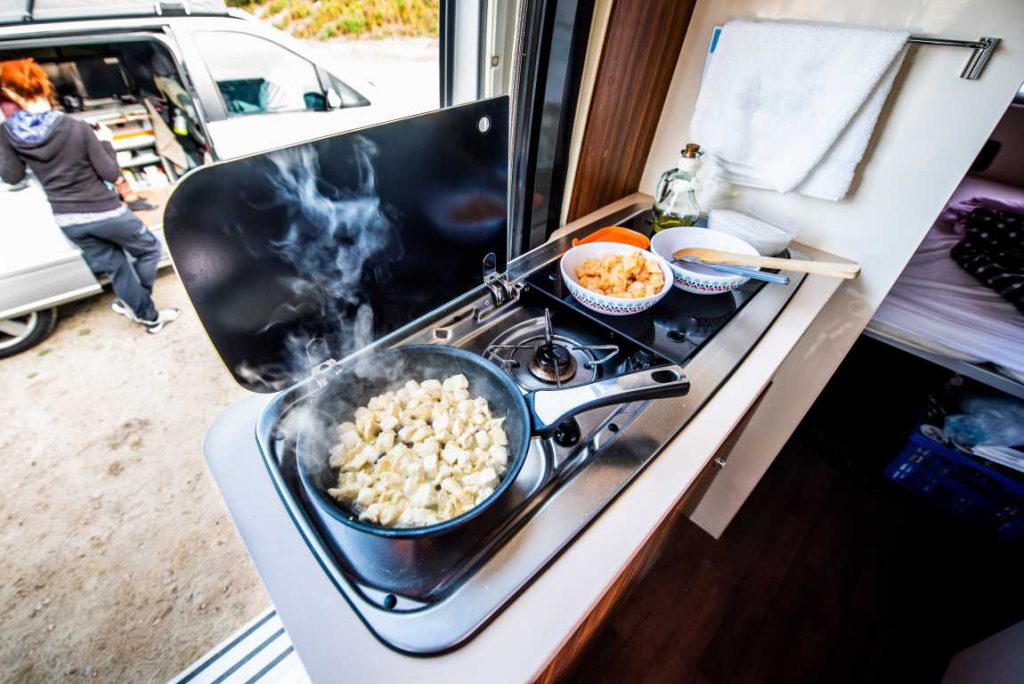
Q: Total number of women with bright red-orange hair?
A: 1